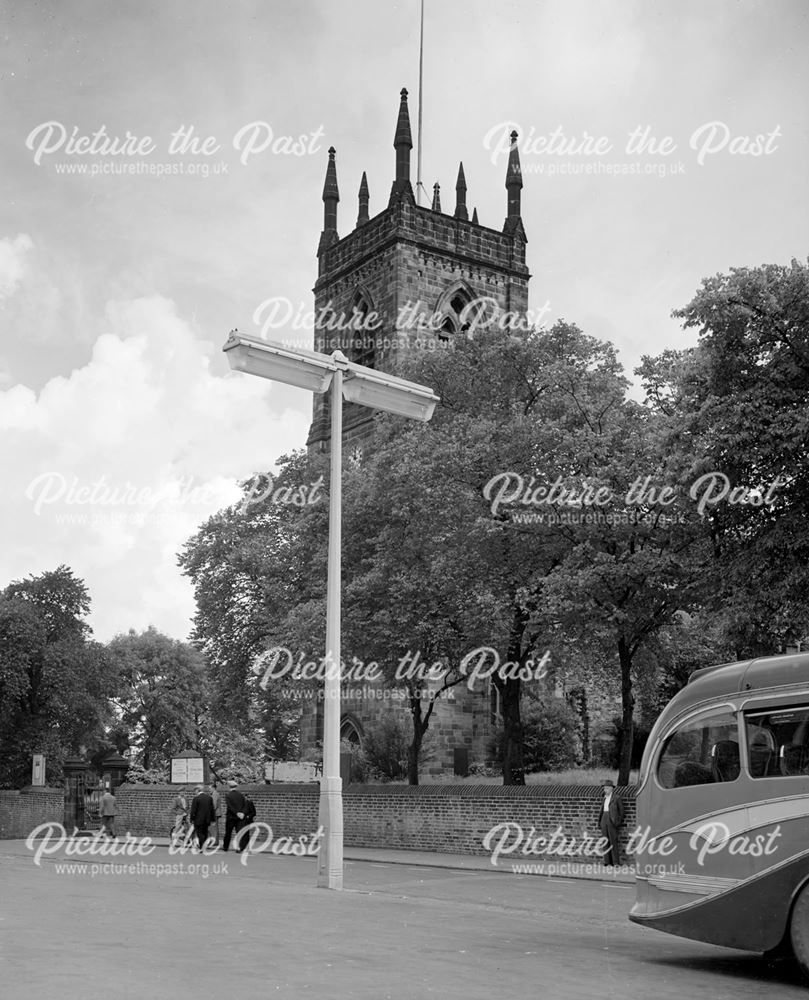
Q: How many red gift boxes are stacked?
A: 0